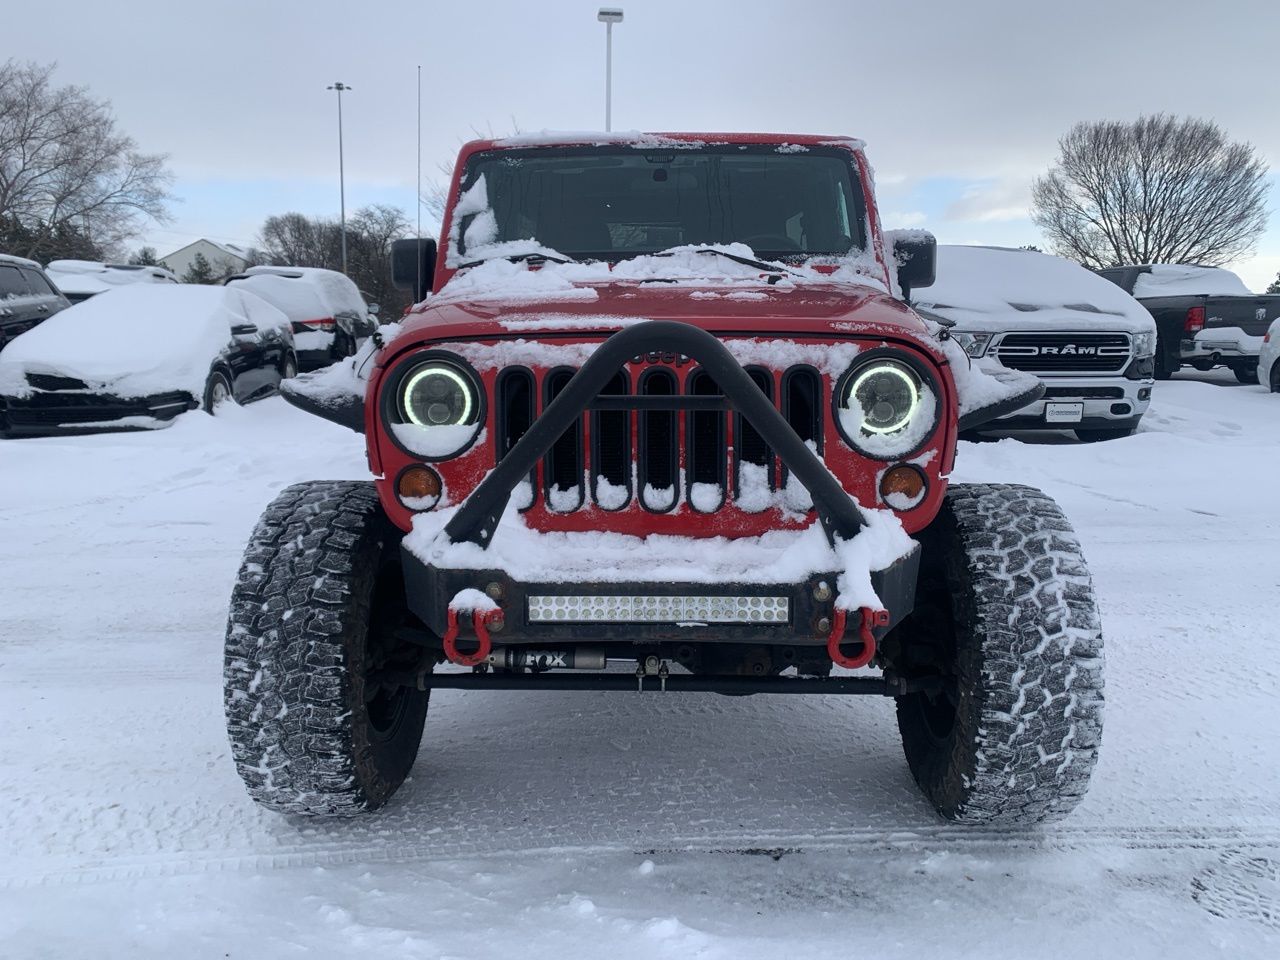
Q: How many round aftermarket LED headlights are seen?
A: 2